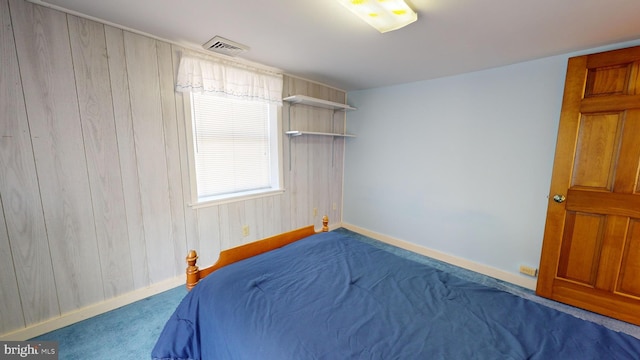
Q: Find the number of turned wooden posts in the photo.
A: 2